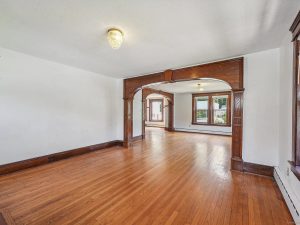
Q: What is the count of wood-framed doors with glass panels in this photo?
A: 0